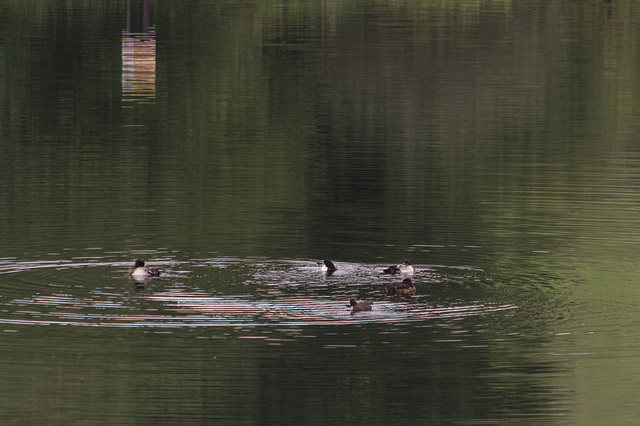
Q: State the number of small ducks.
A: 5